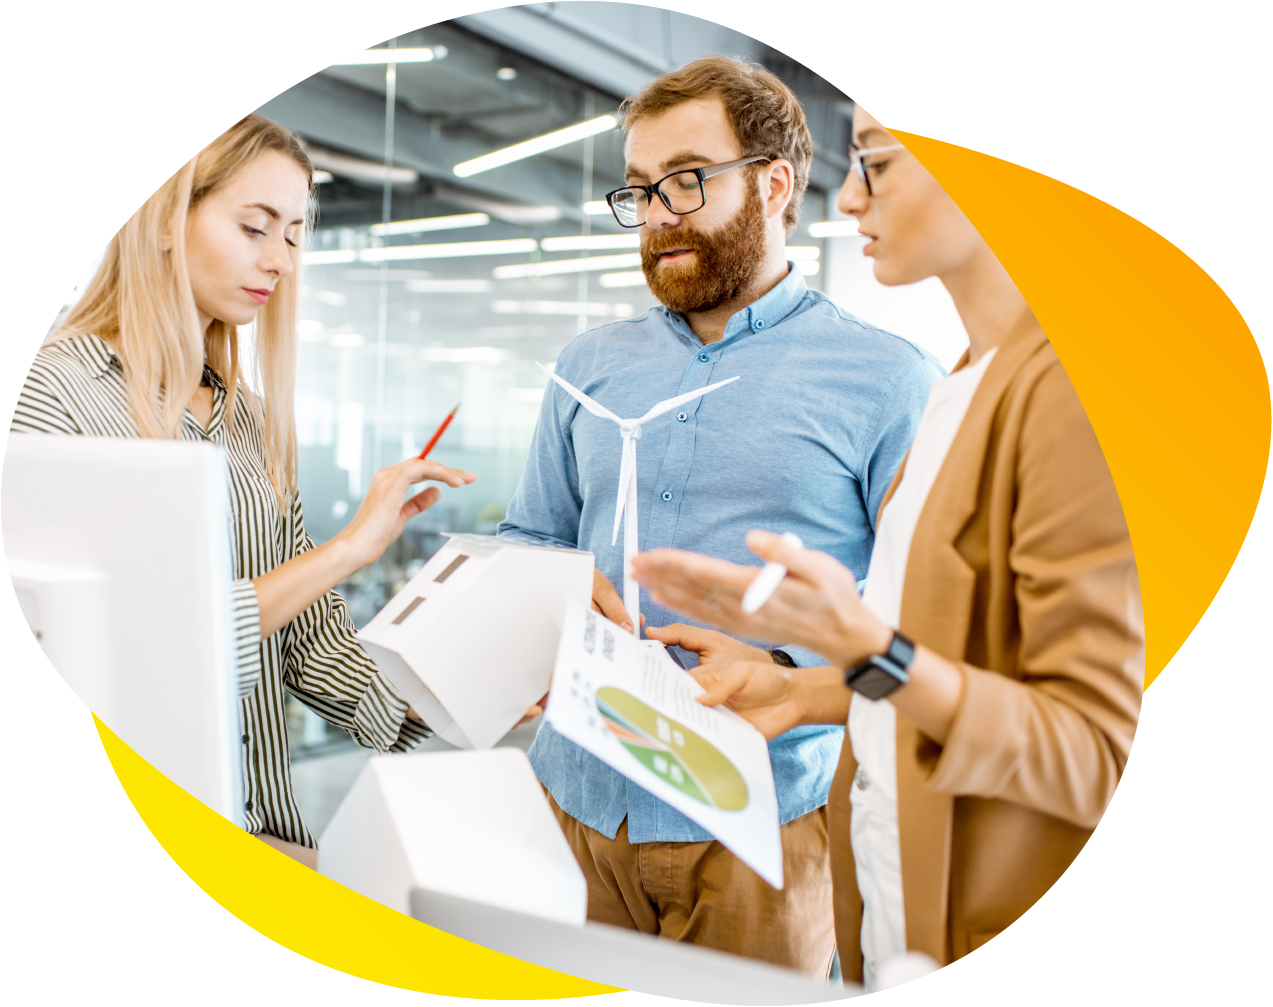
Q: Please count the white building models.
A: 2